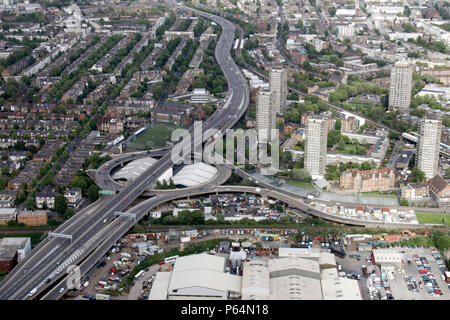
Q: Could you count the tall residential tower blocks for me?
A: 5